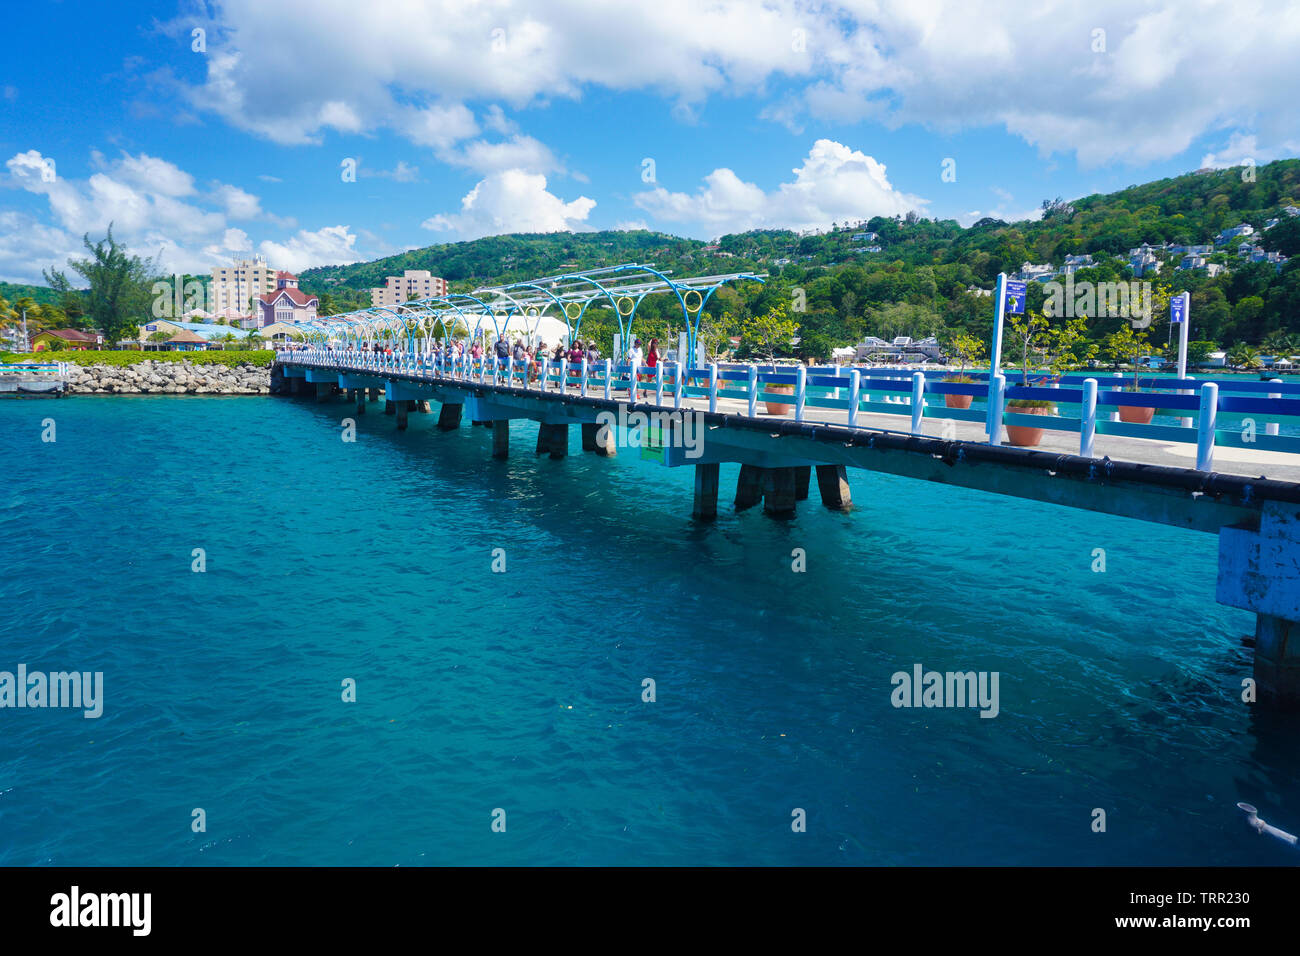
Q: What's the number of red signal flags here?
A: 0